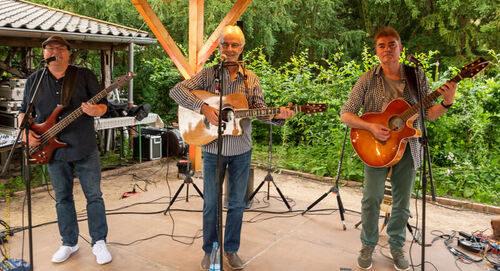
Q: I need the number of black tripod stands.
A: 3